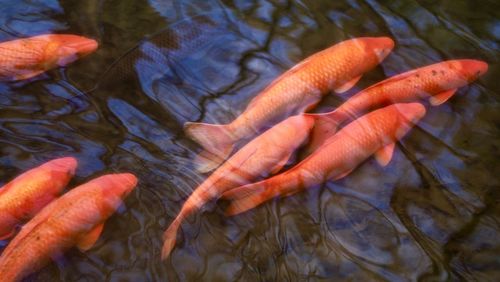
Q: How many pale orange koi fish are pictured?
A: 7